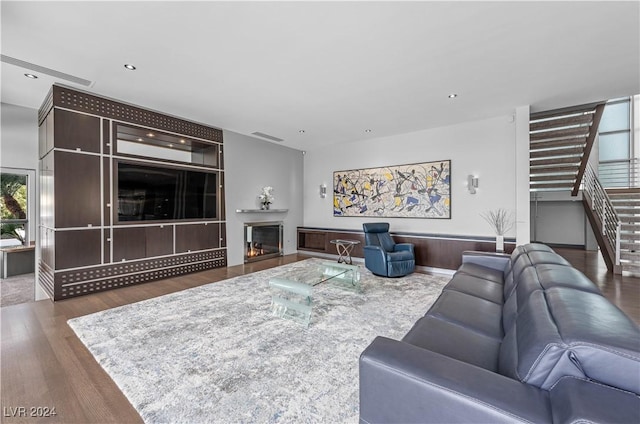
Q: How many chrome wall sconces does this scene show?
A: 2